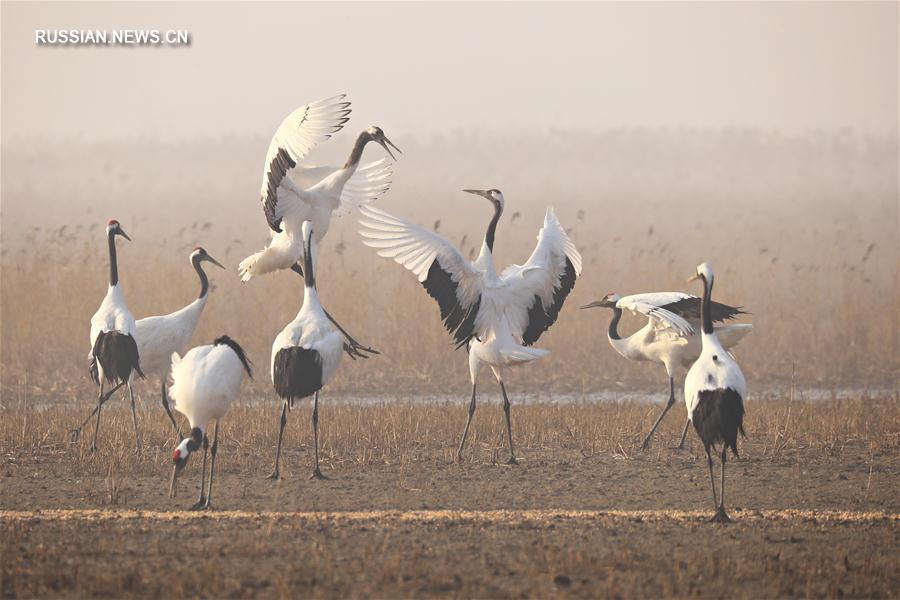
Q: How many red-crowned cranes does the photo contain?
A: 8